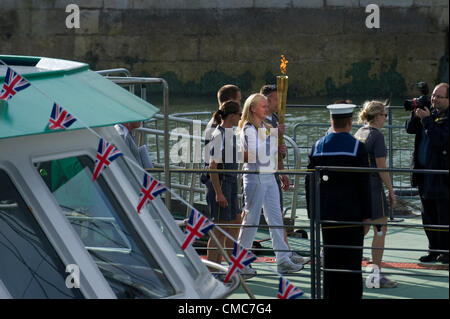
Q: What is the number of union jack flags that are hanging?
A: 7